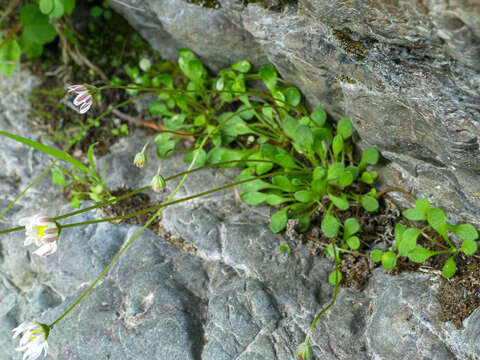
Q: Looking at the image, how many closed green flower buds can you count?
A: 3